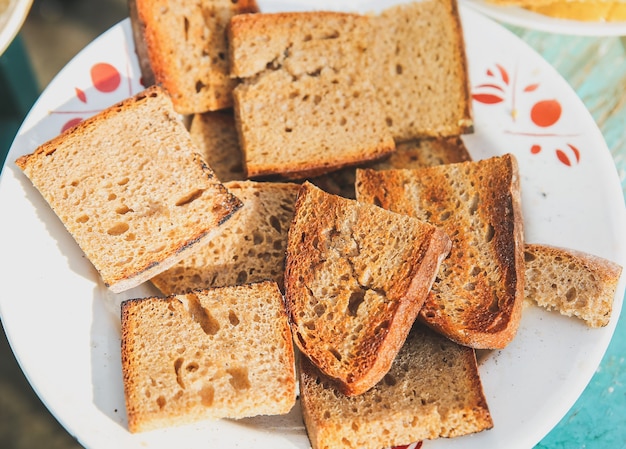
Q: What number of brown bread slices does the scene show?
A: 12